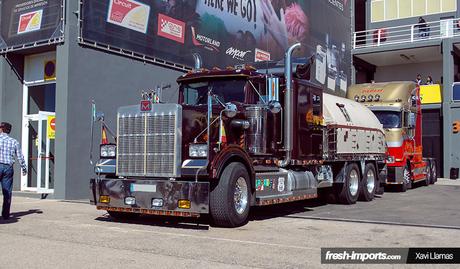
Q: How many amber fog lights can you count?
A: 2